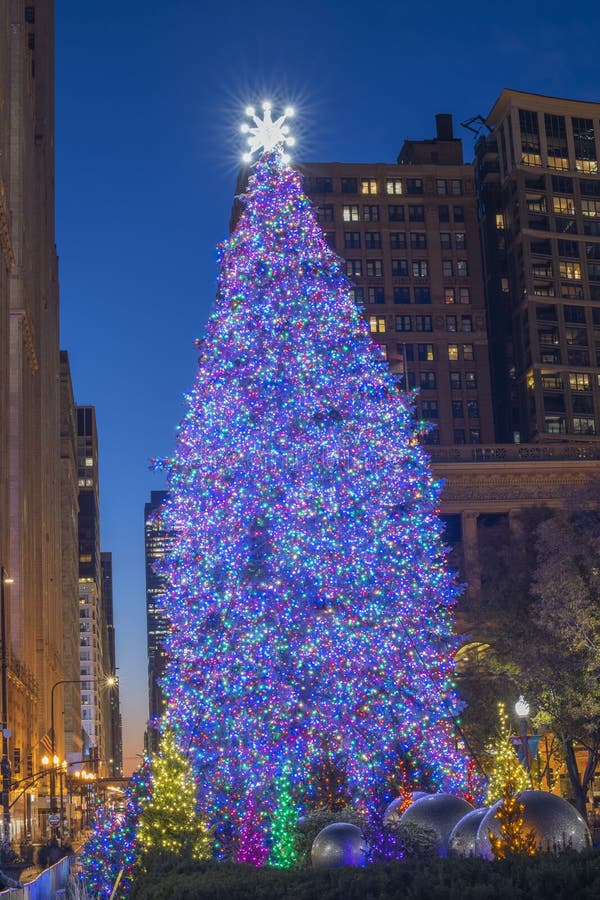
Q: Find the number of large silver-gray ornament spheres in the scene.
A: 5